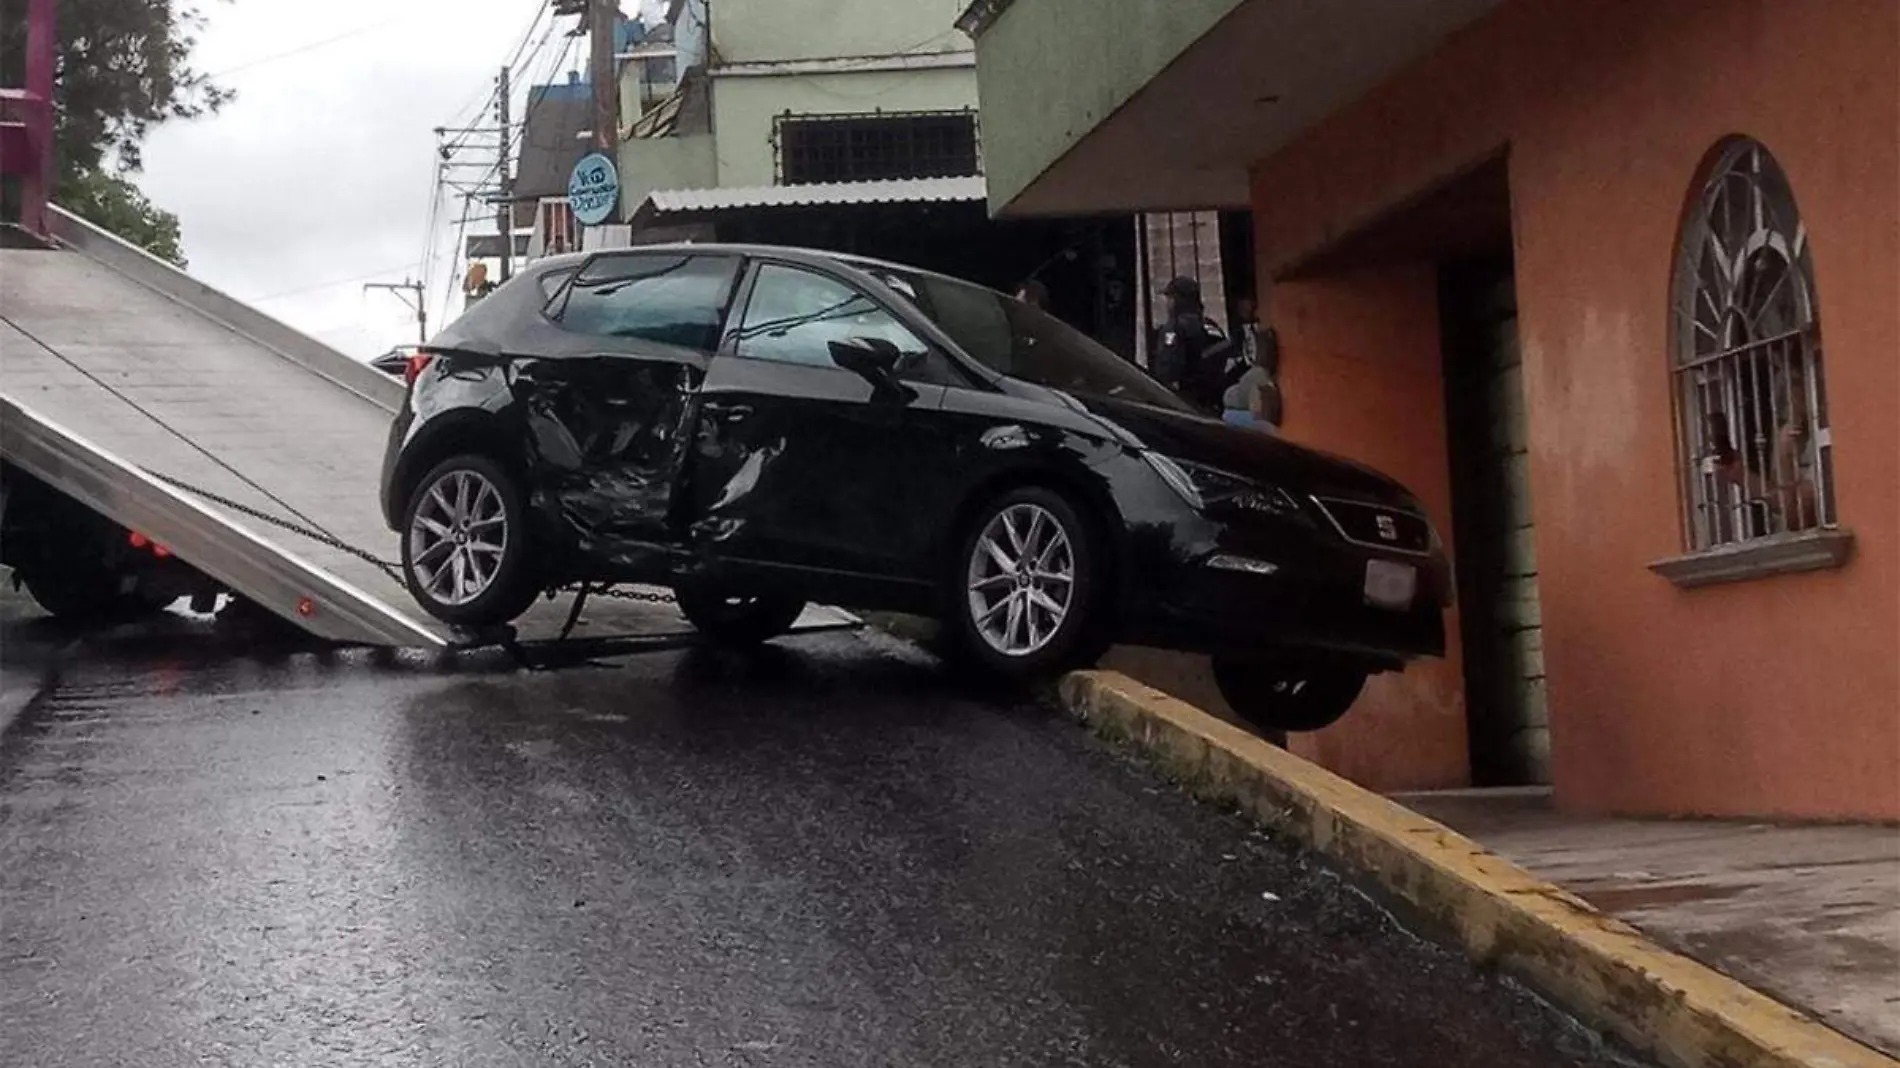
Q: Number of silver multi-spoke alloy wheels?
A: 2